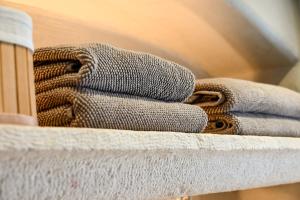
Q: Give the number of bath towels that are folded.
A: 4